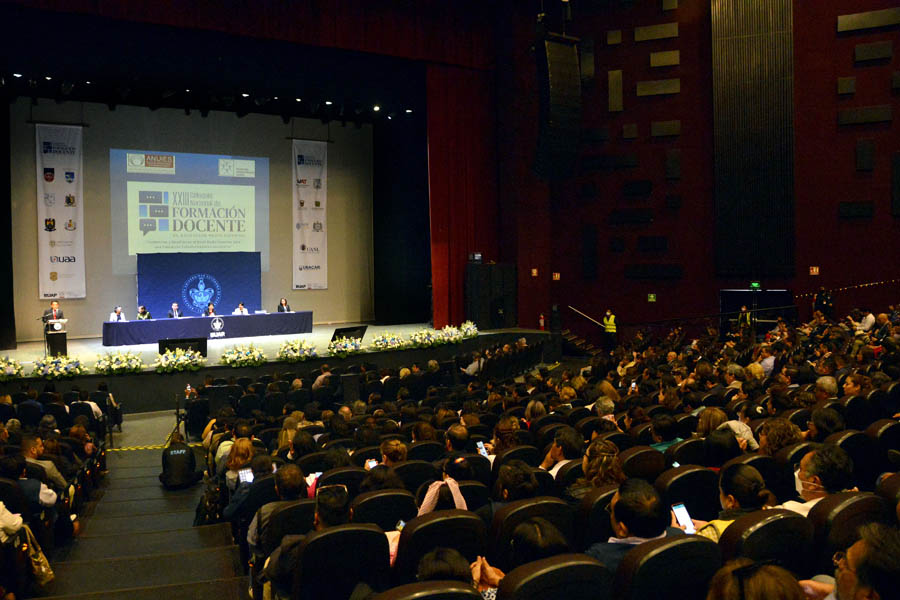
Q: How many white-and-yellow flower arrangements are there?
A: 11